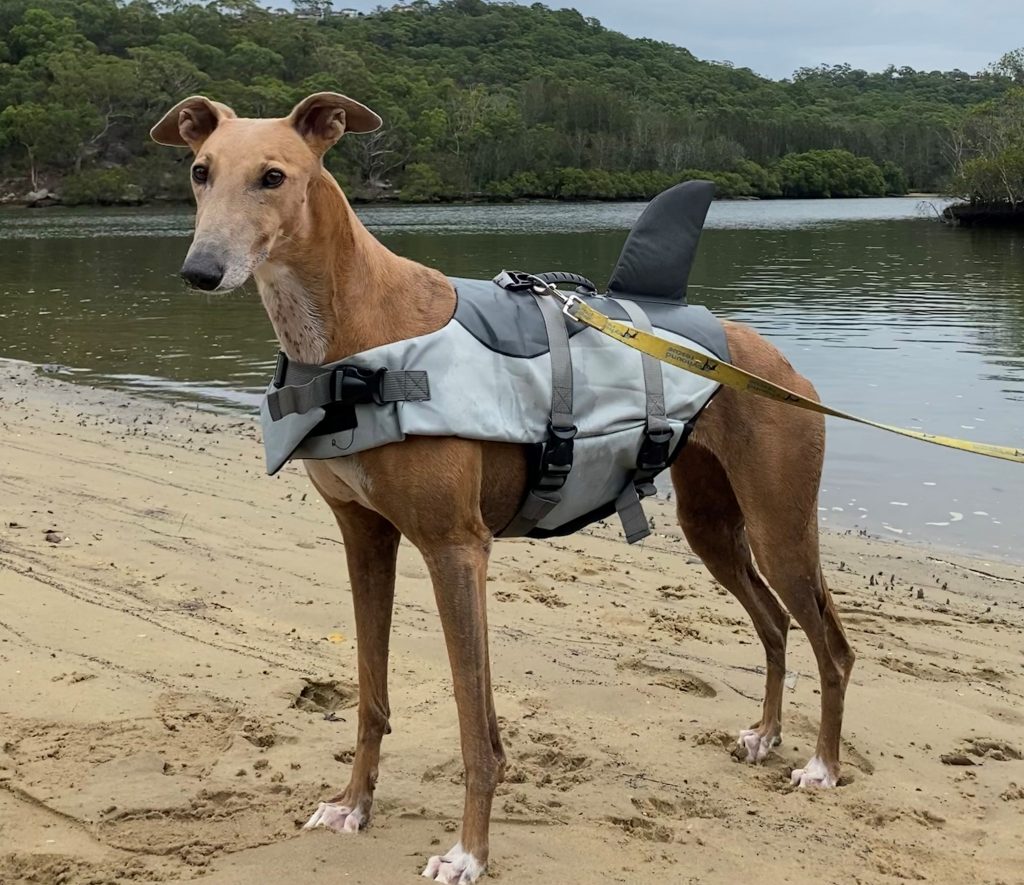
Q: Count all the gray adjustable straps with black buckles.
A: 3